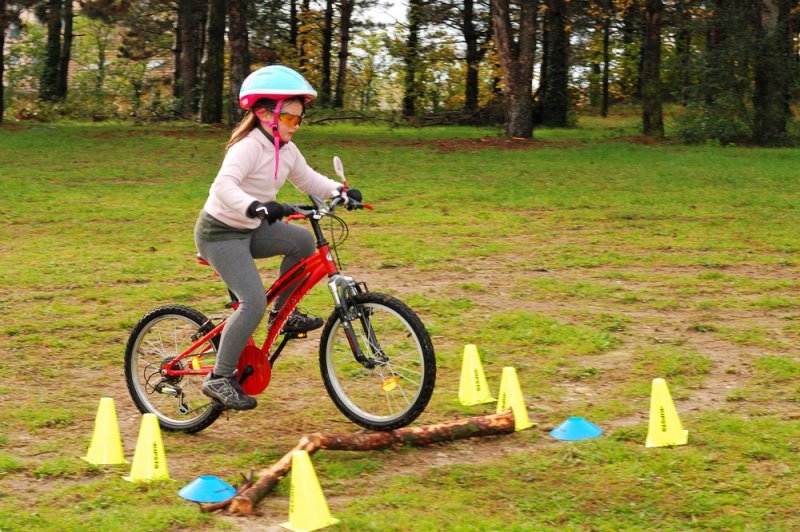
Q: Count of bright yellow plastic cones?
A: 6